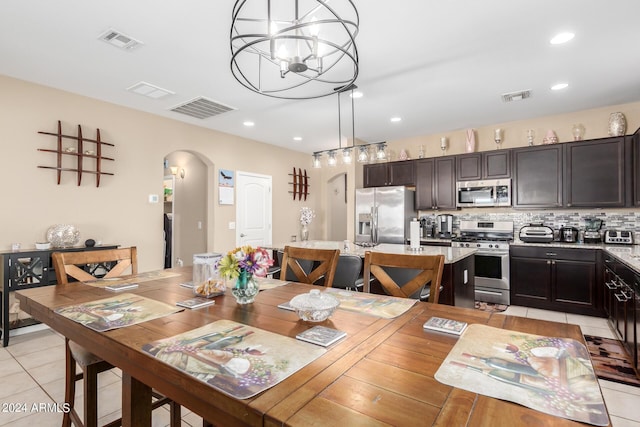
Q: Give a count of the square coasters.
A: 6